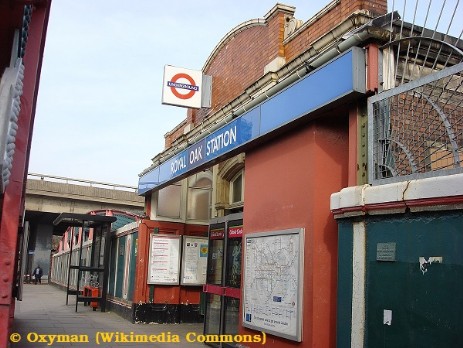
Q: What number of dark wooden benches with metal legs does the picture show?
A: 0